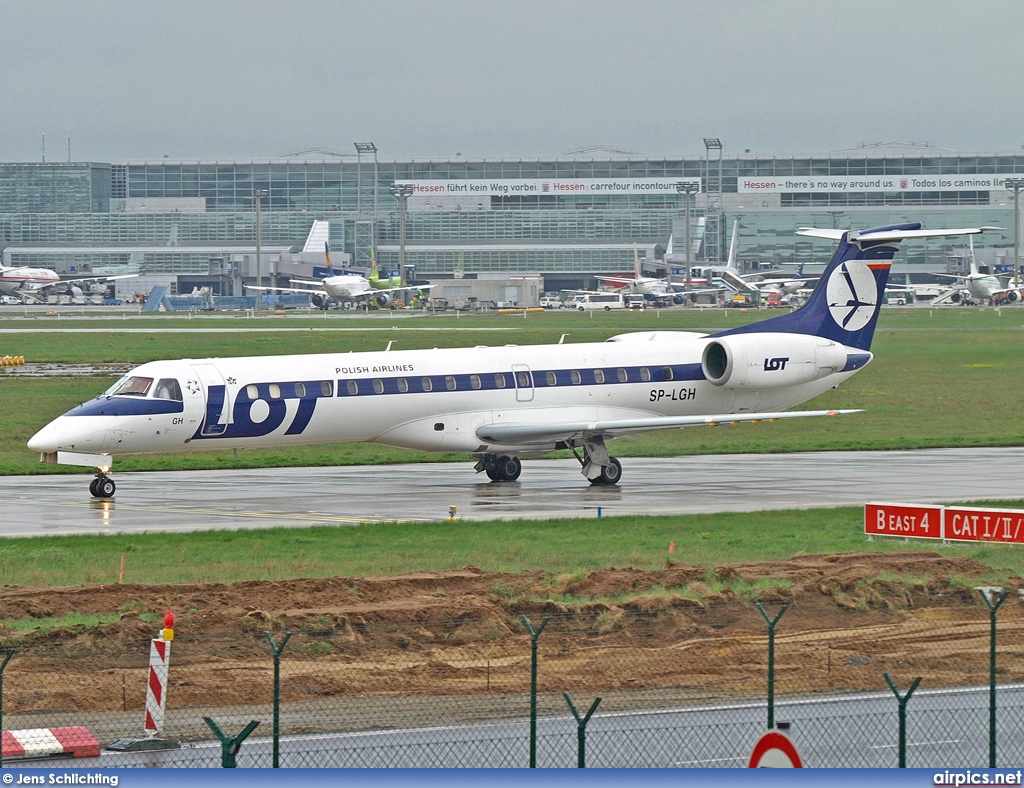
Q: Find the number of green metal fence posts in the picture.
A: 8